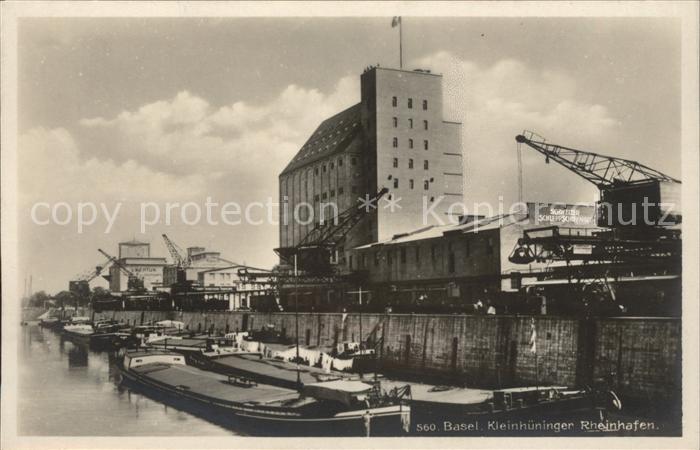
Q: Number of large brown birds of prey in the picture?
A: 0